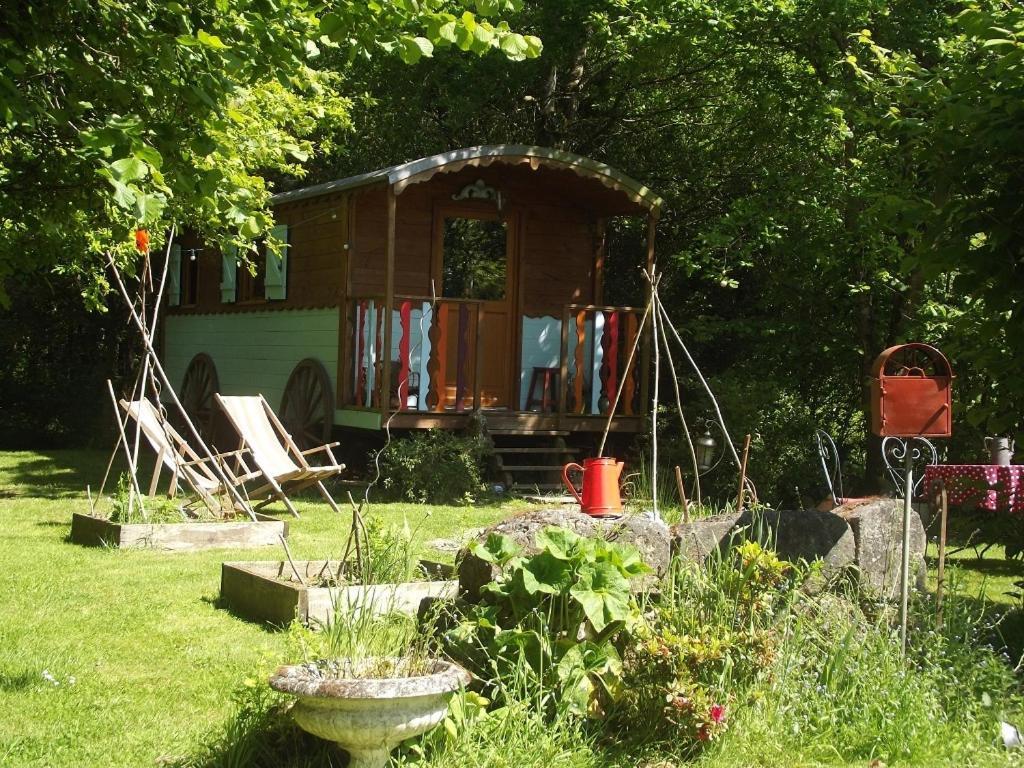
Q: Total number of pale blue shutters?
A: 3